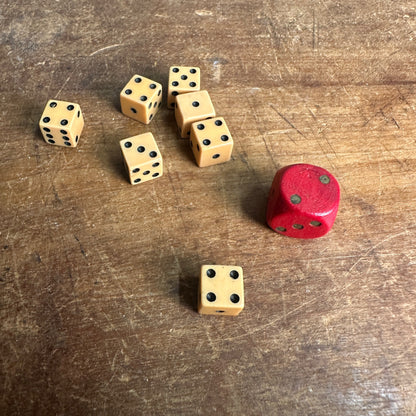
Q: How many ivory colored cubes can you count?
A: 7